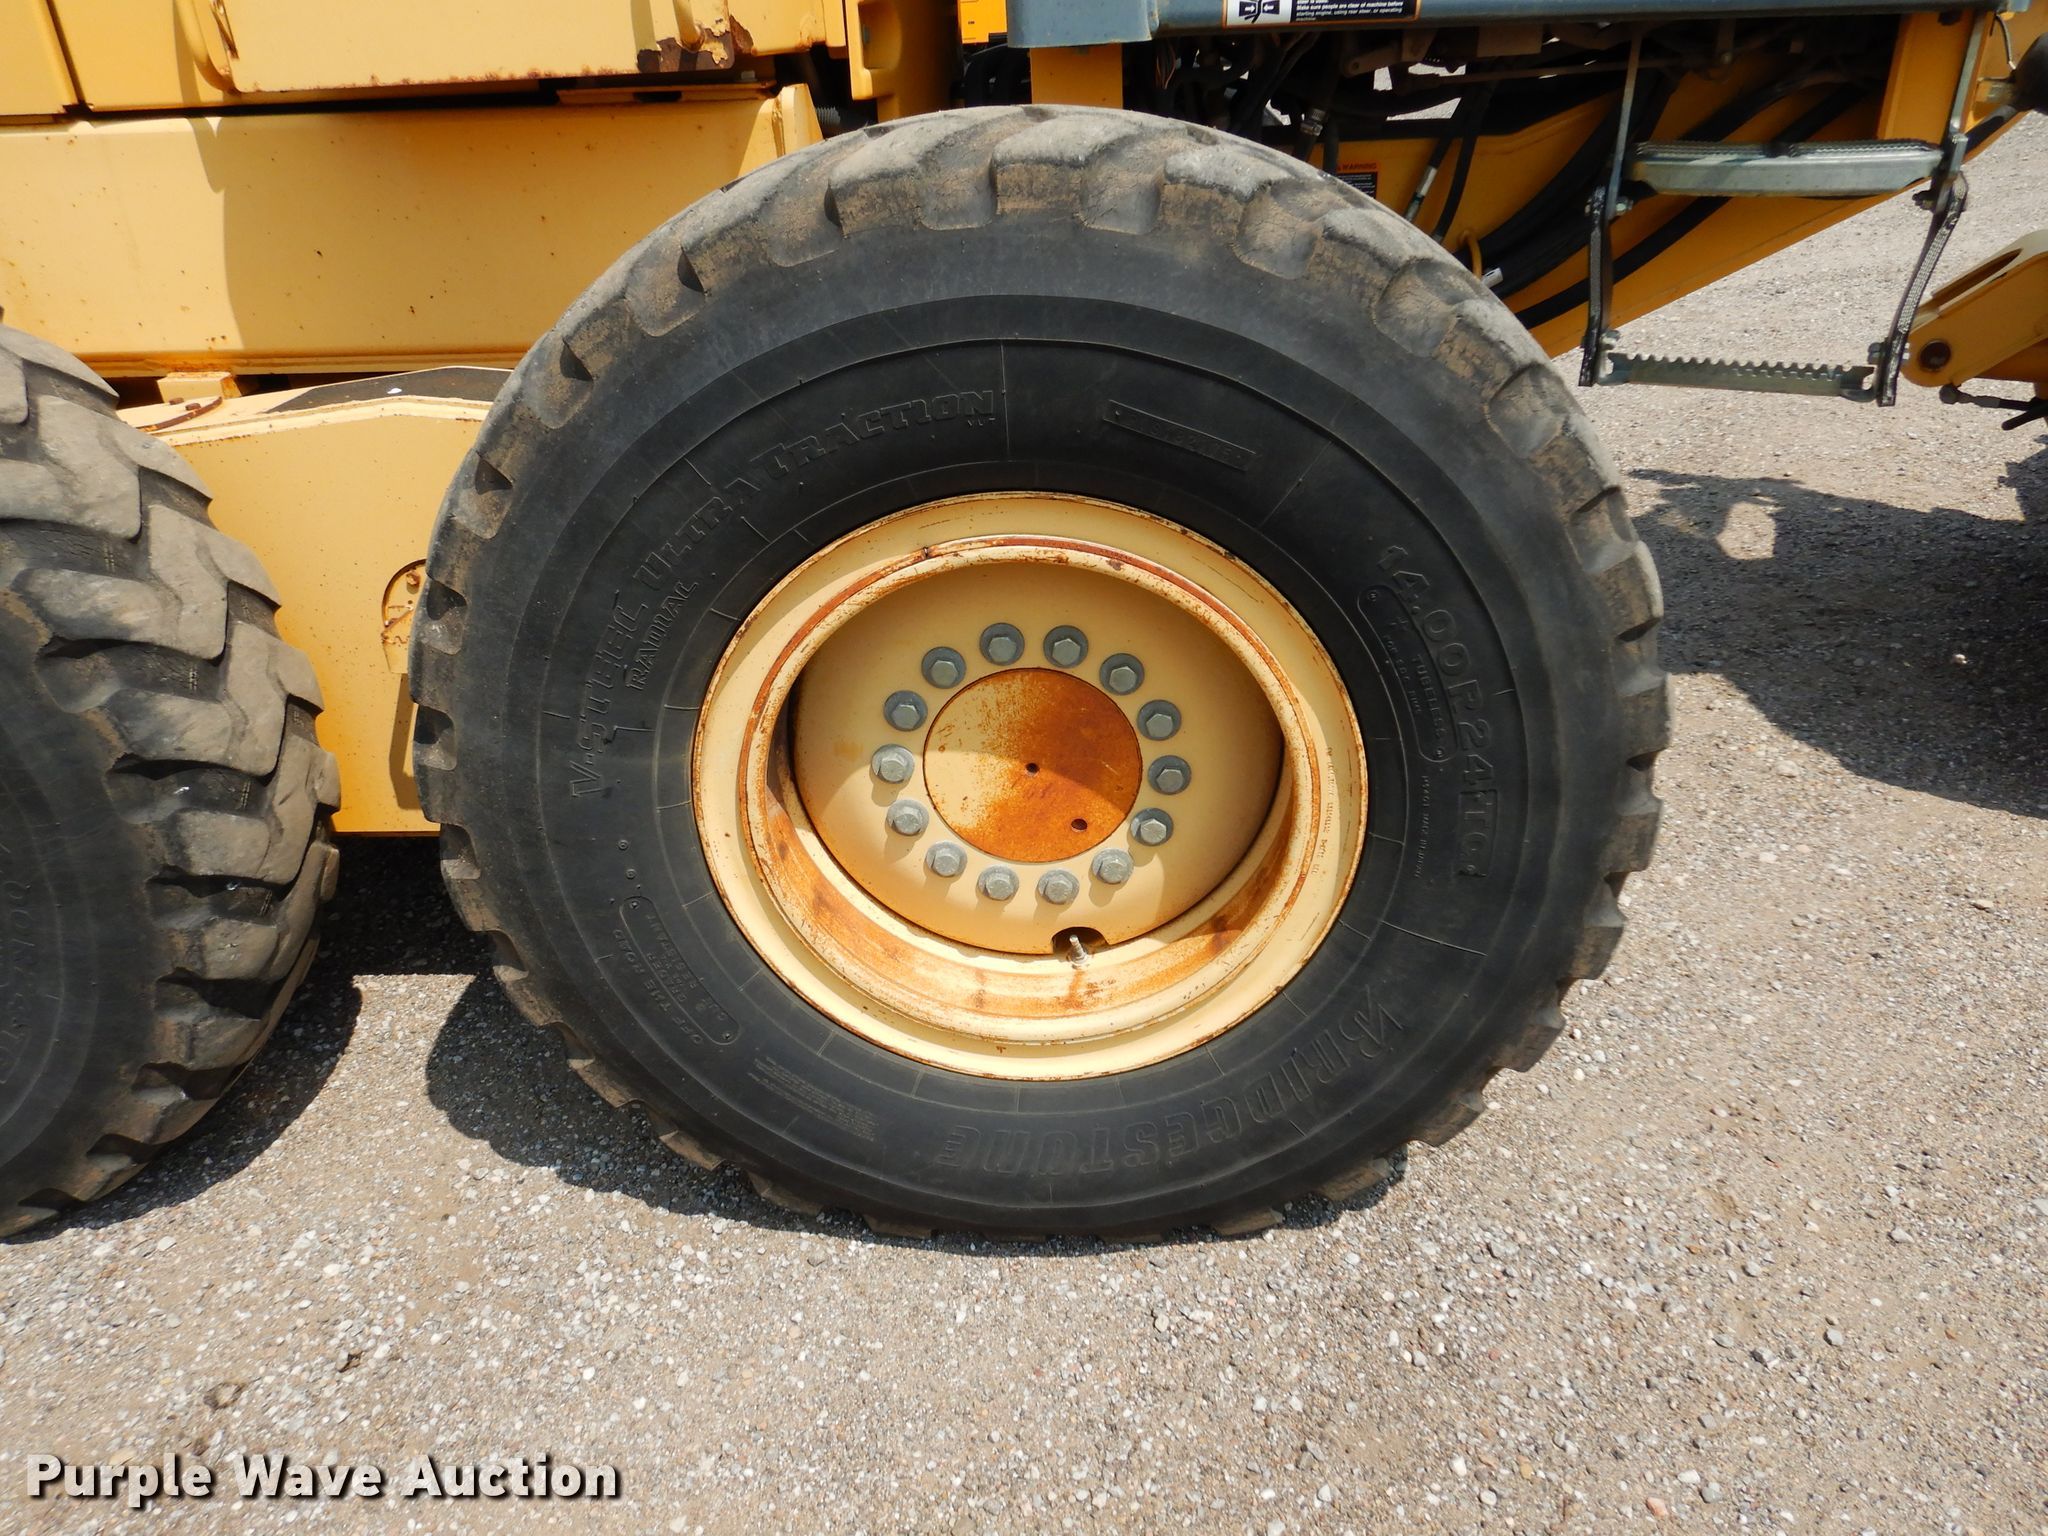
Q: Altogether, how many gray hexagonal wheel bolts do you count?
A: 14